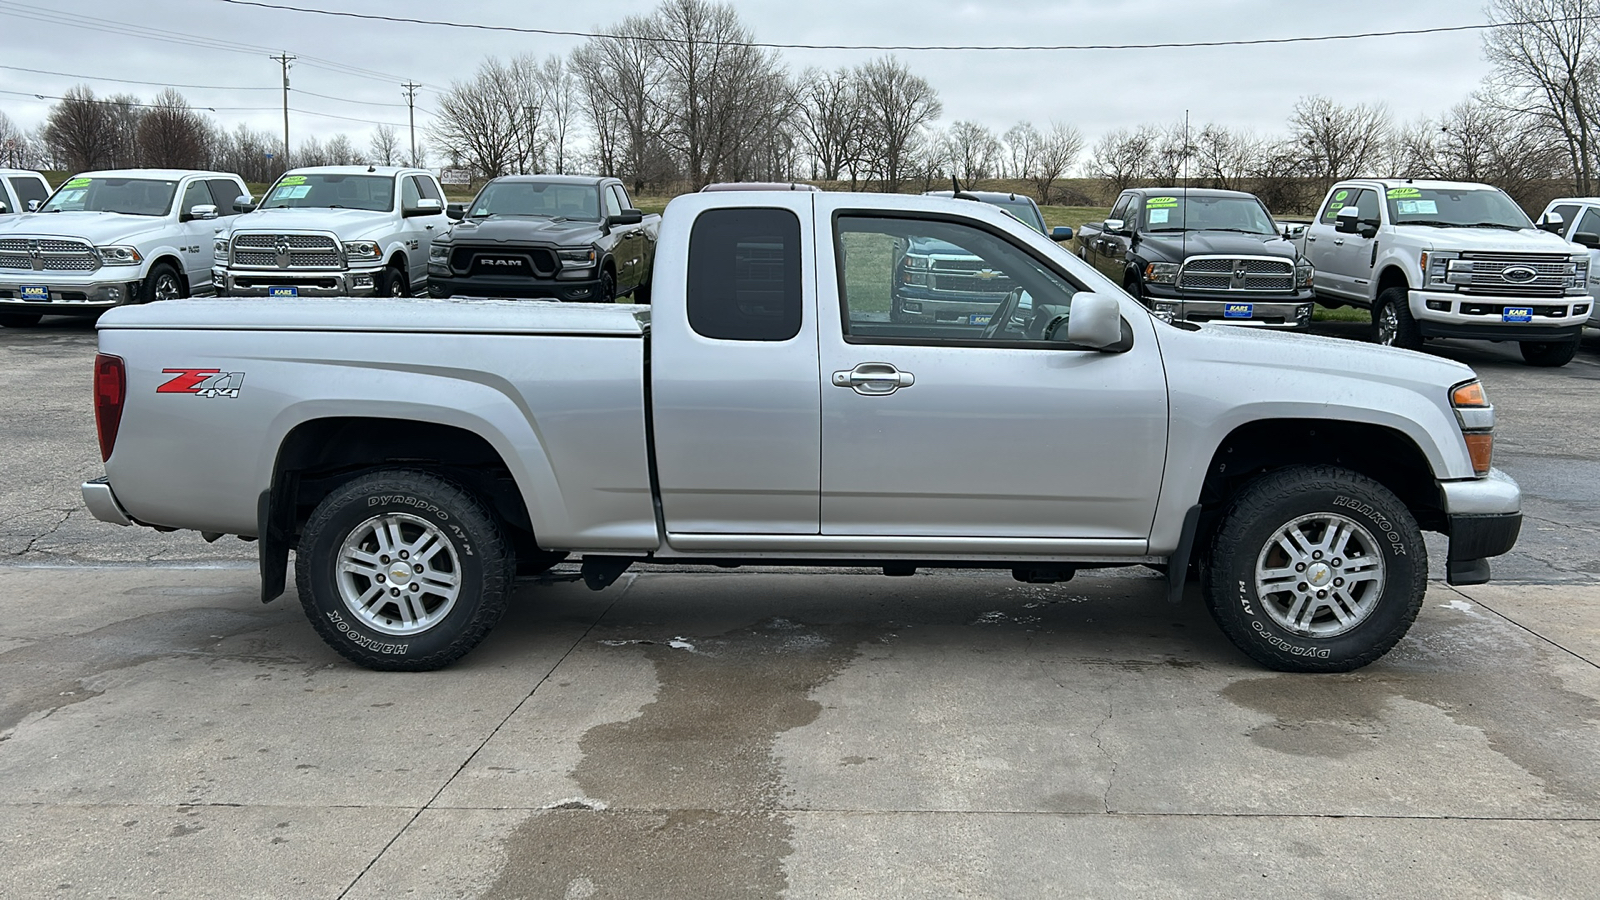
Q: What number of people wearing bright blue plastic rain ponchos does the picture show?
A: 0